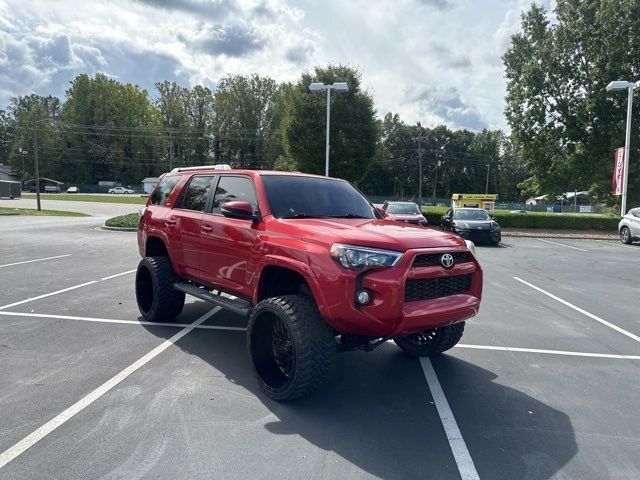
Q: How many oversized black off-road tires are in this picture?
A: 3